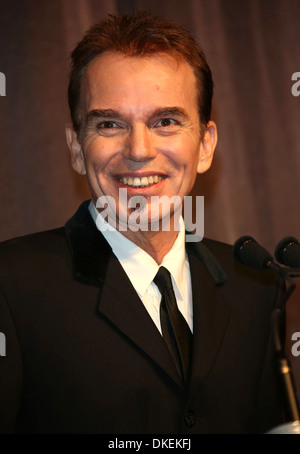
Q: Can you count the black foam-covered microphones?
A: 2